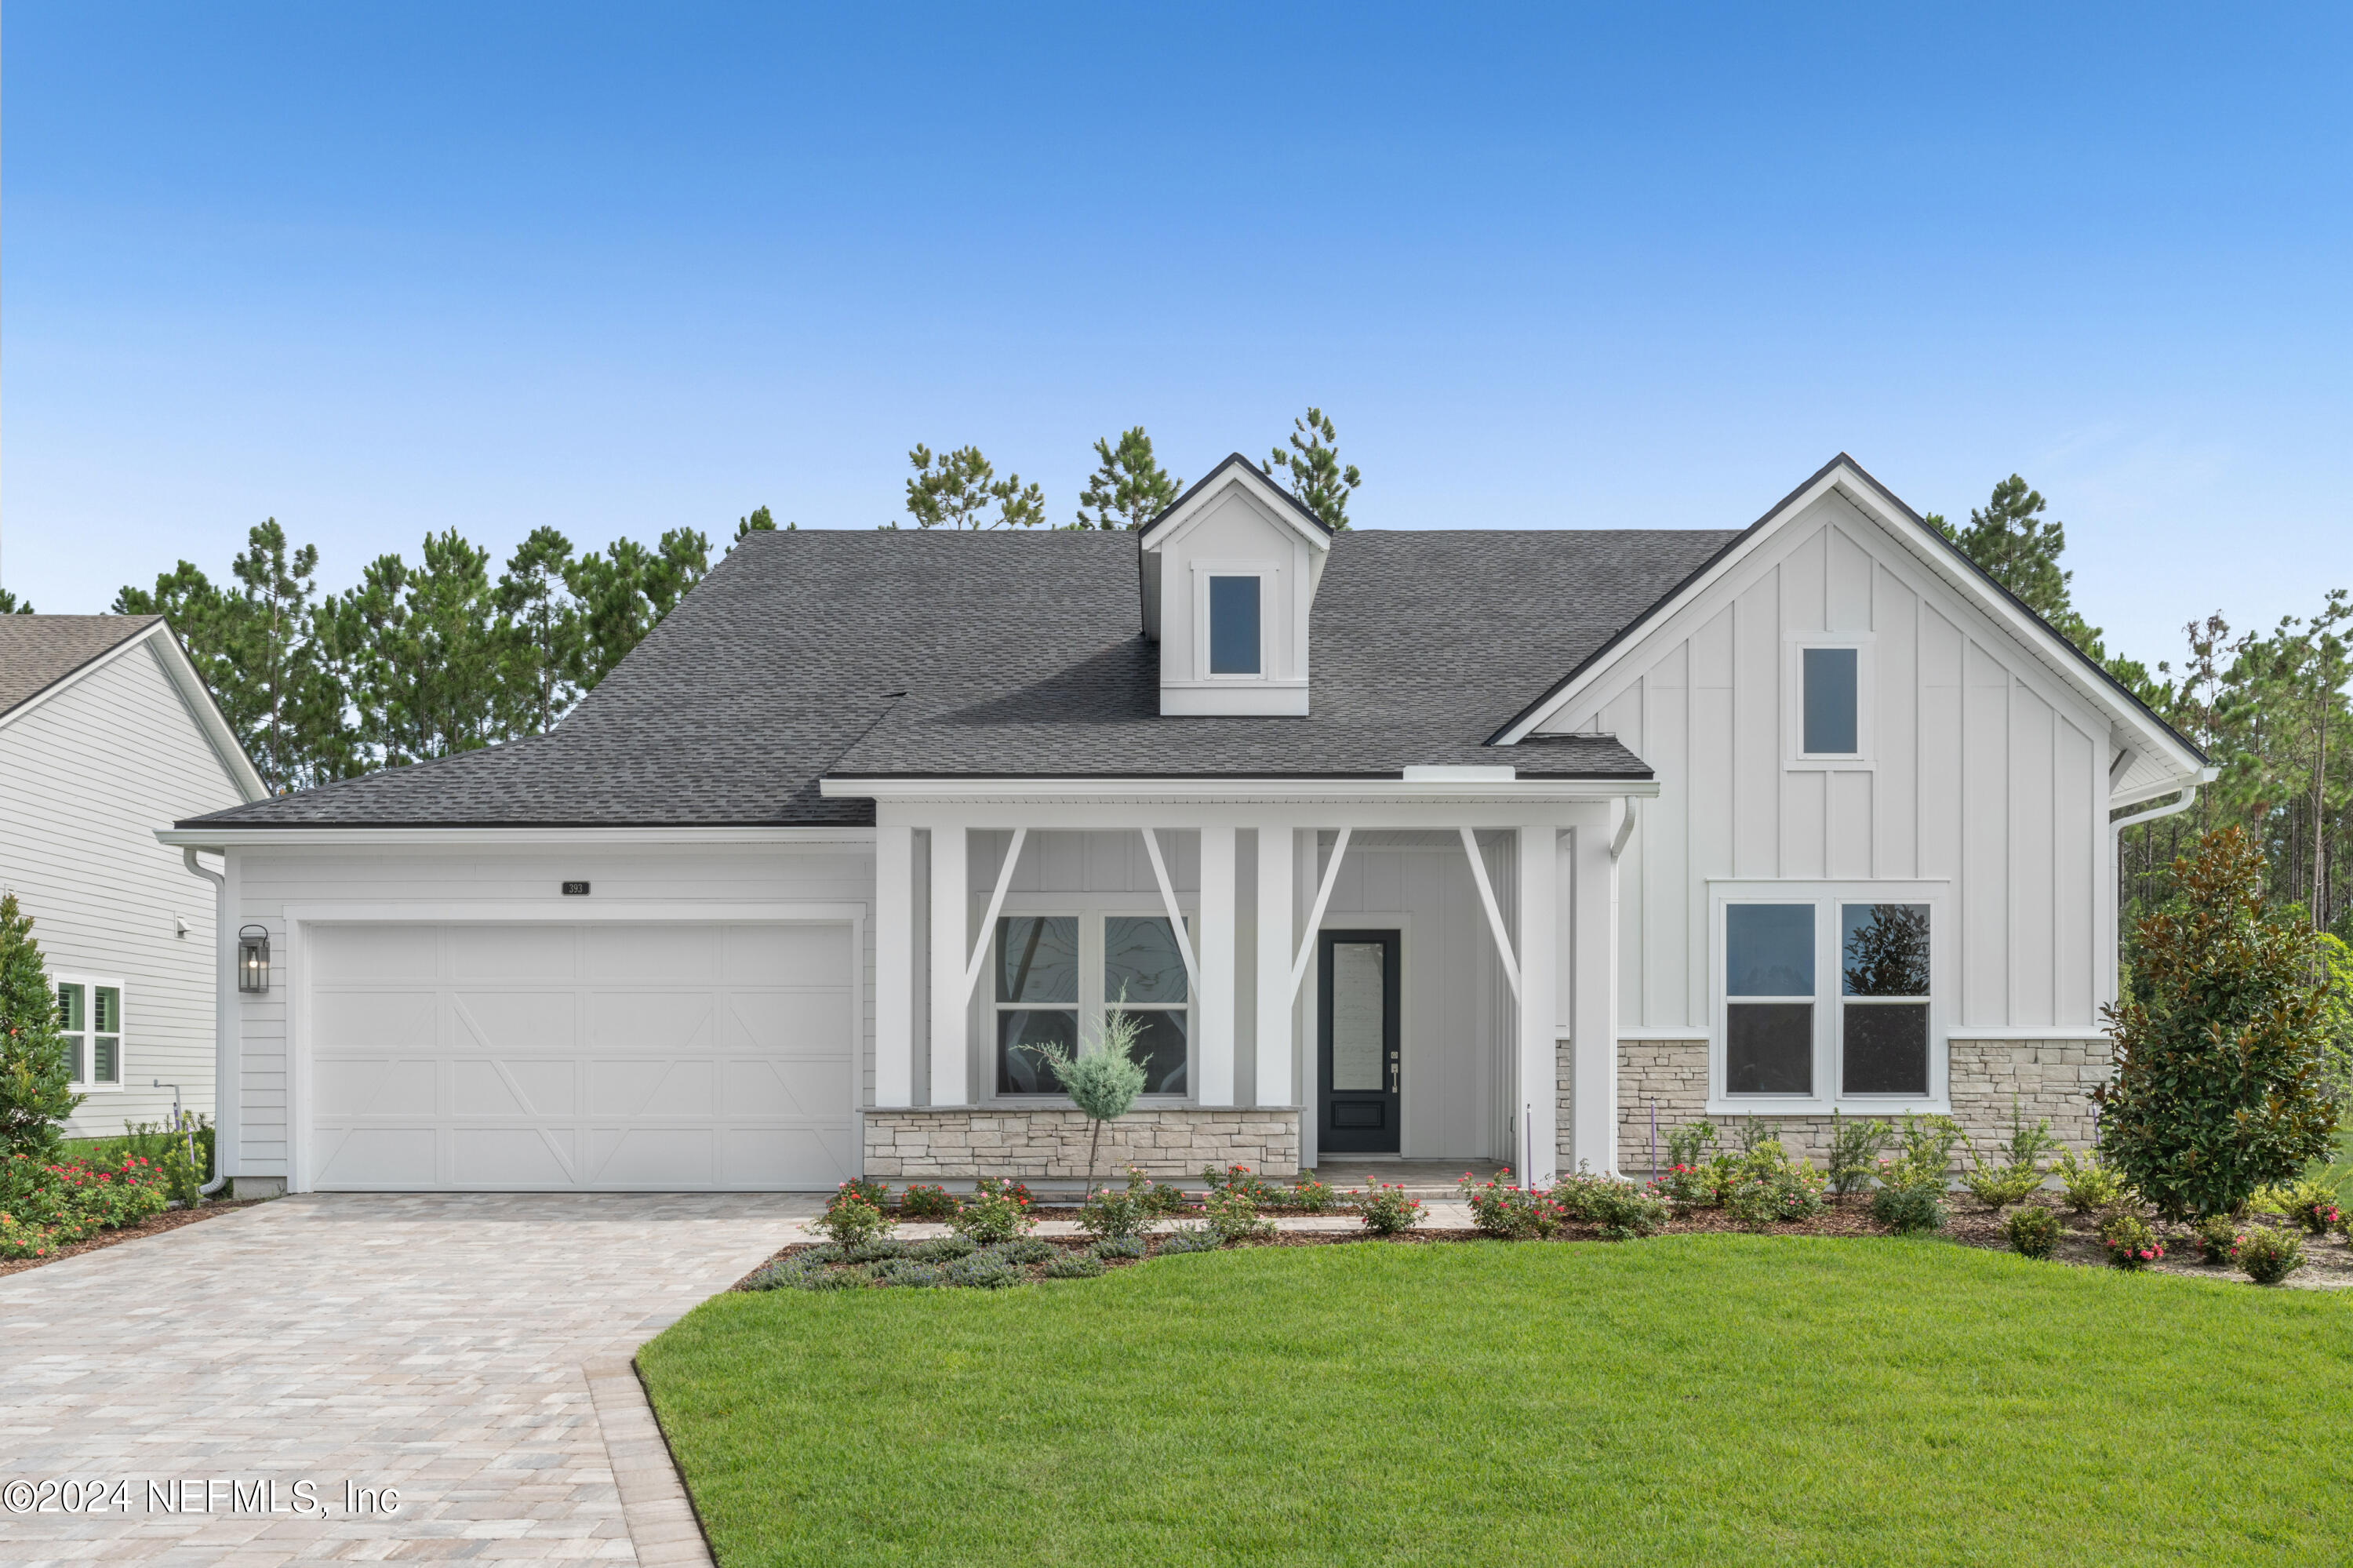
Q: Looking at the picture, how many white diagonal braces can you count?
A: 4